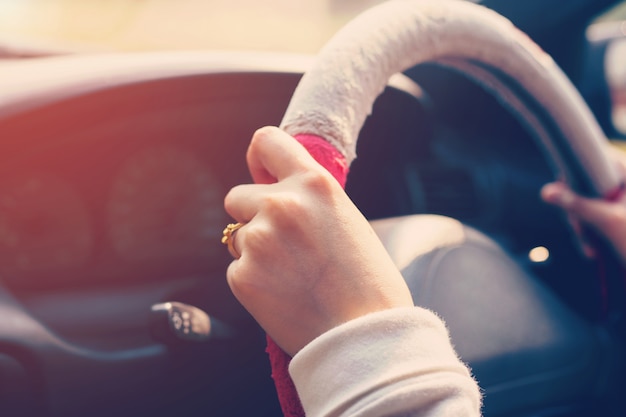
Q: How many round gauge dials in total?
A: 2